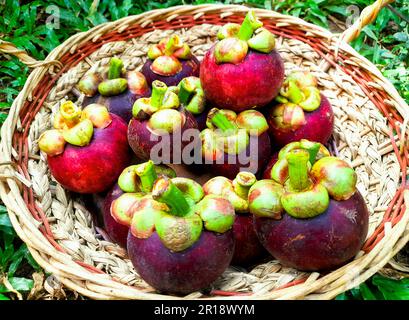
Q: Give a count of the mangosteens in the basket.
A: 13